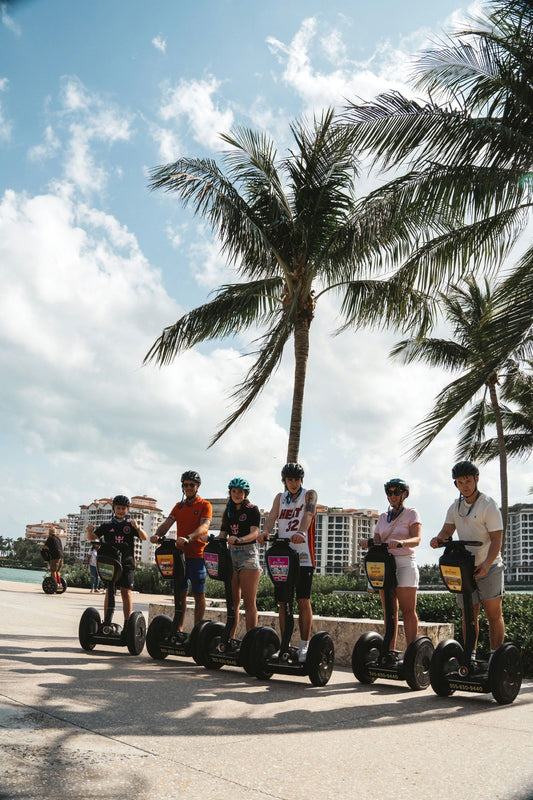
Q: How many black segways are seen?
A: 7